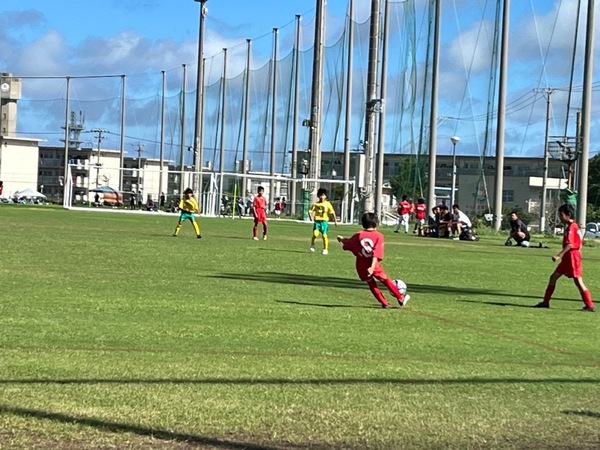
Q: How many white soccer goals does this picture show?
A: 2